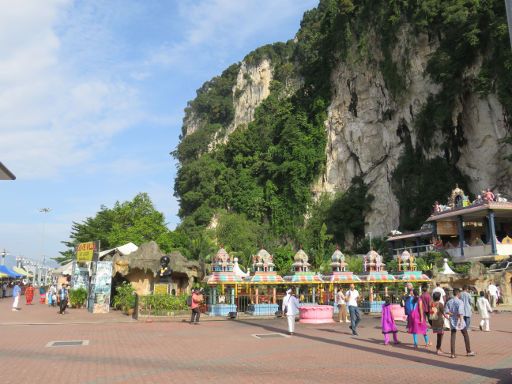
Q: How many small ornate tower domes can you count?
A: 6